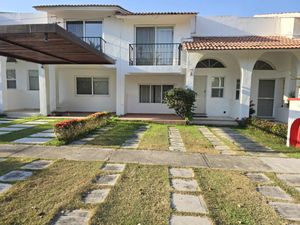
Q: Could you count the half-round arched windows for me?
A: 2